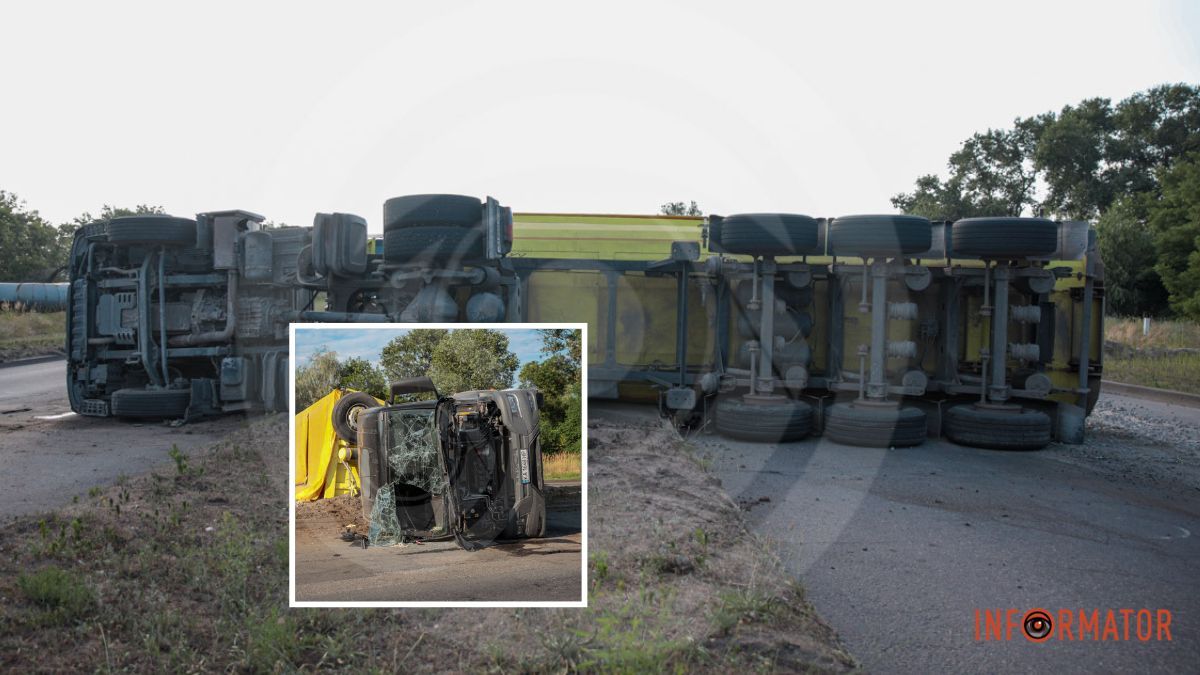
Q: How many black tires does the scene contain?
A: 11